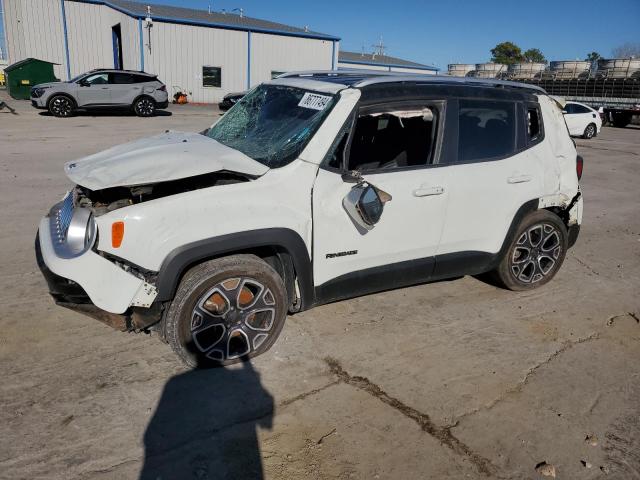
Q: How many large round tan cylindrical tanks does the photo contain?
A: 5